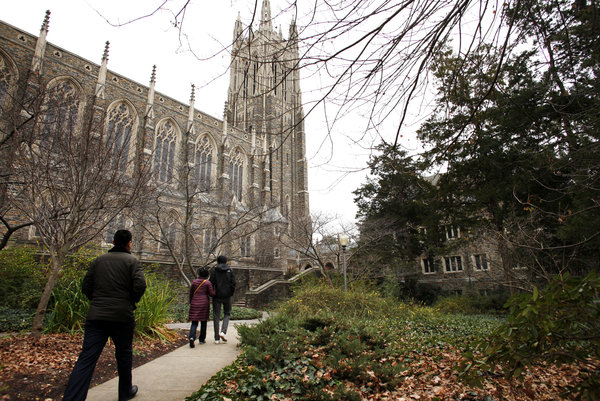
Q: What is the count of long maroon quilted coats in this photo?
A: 1